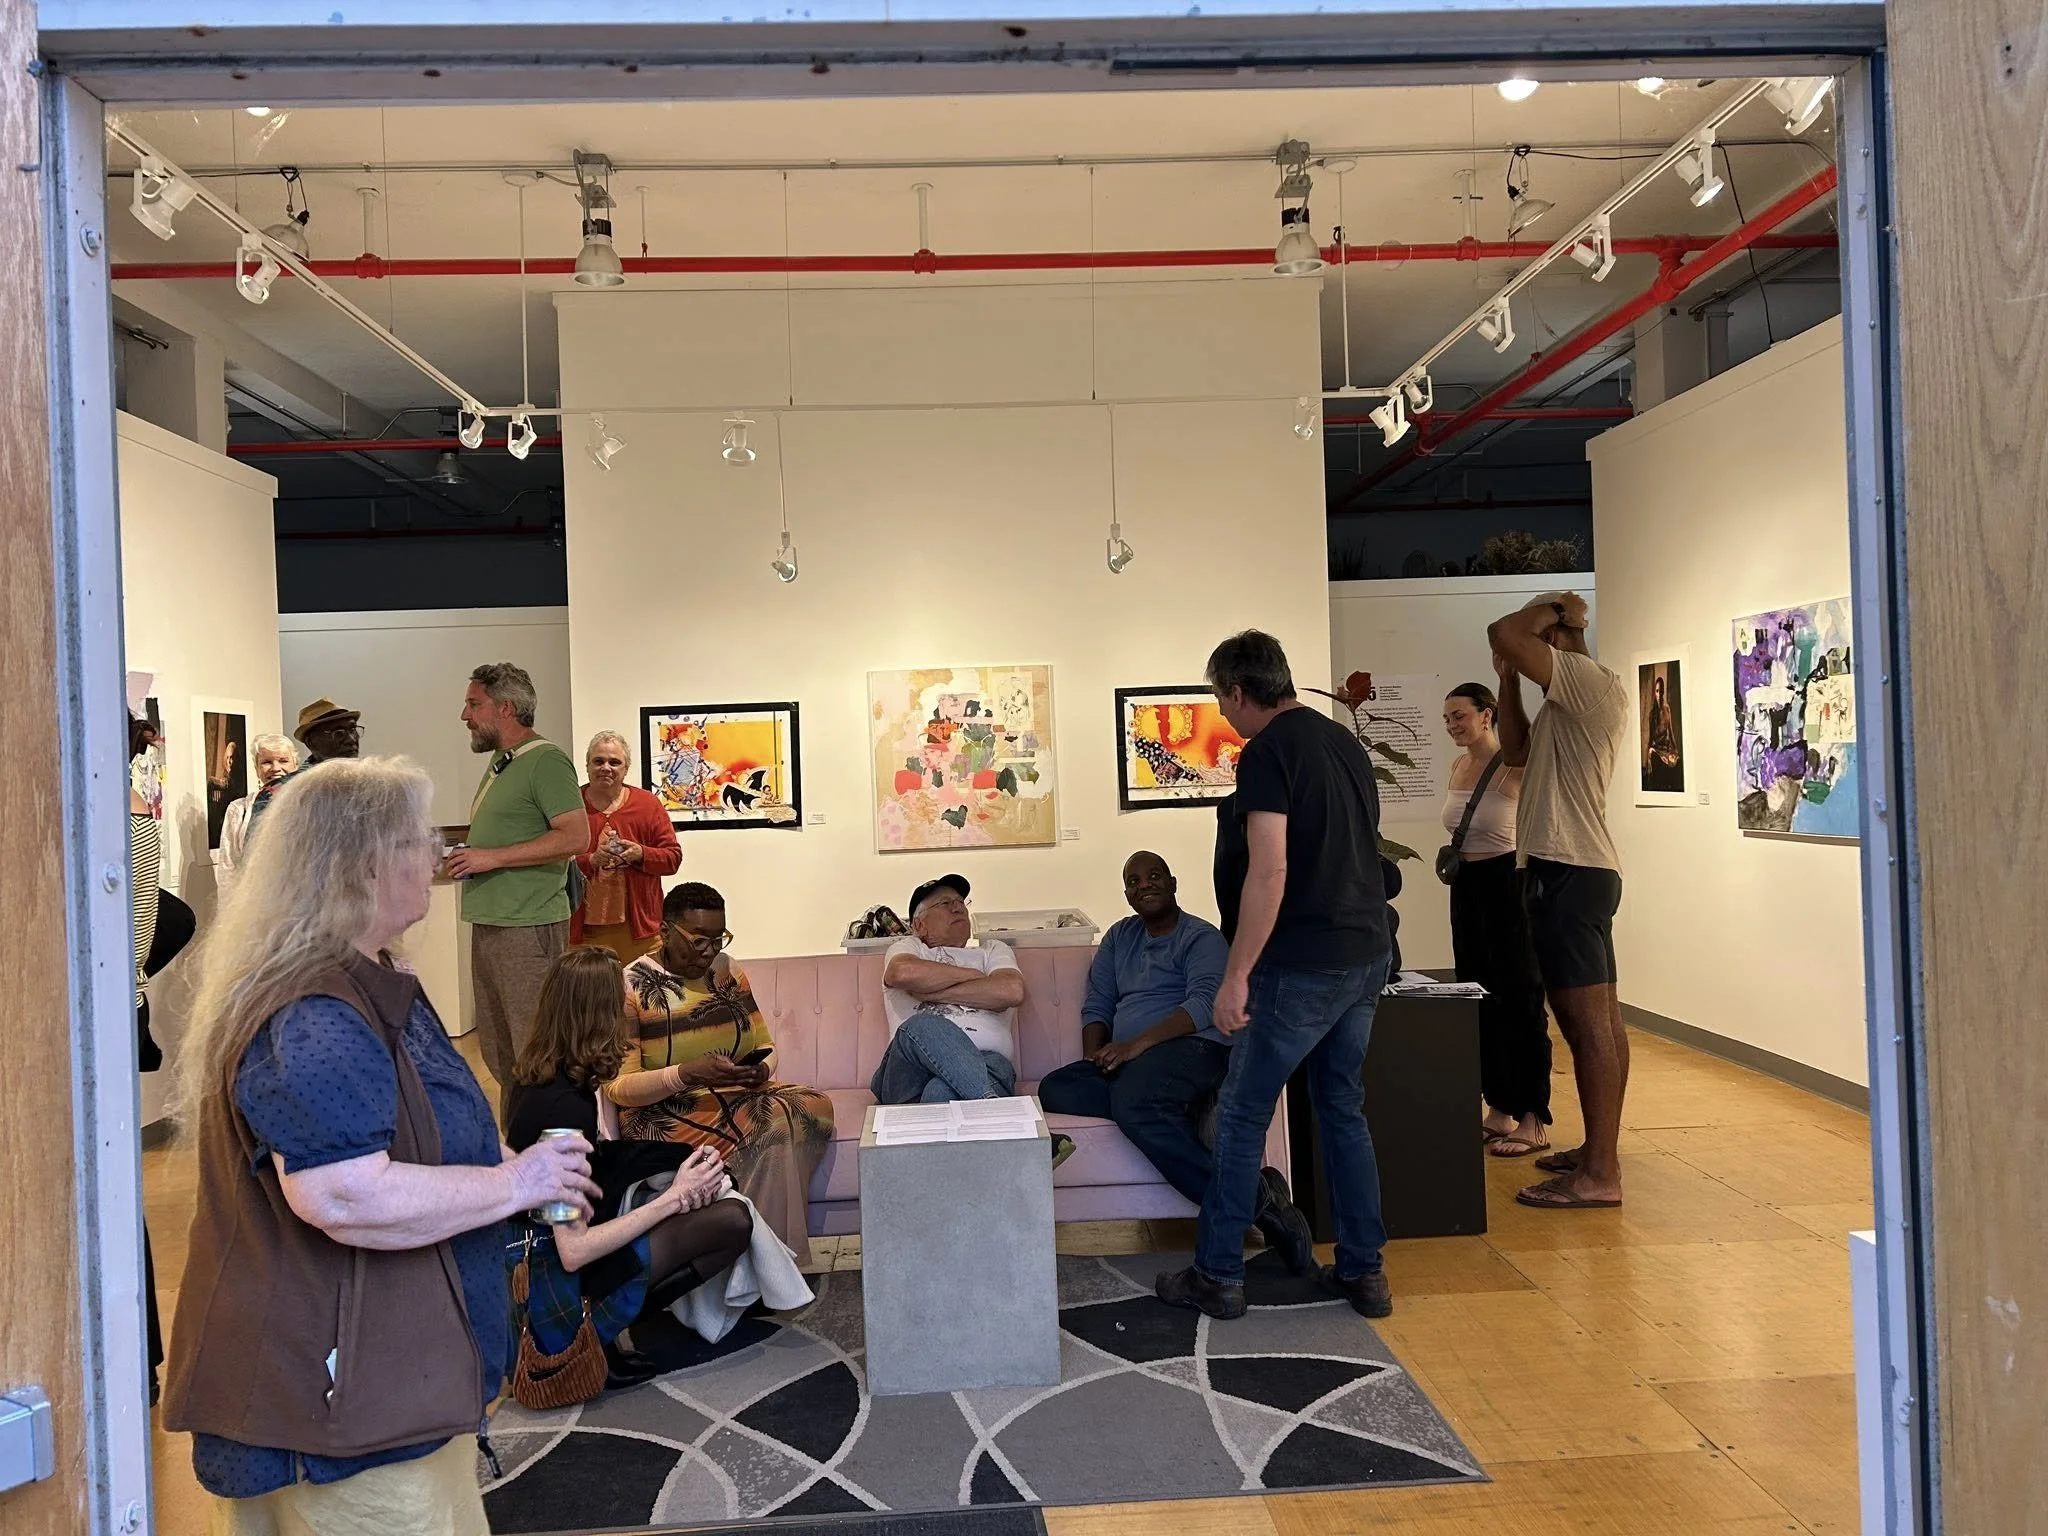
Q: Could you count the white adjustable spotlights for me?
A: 15